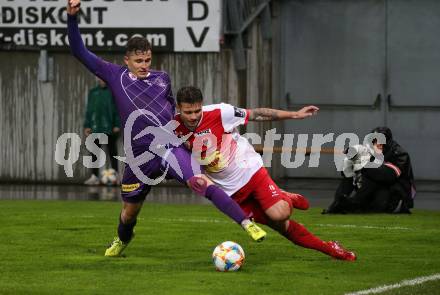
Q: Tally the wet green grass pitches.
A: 1